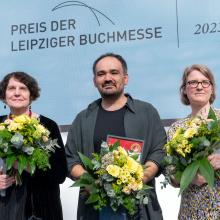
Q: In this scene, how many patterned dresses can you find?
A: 1